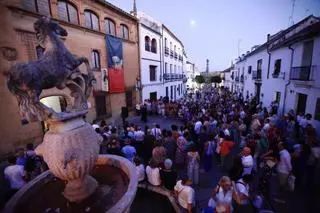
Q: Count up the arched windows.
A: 7